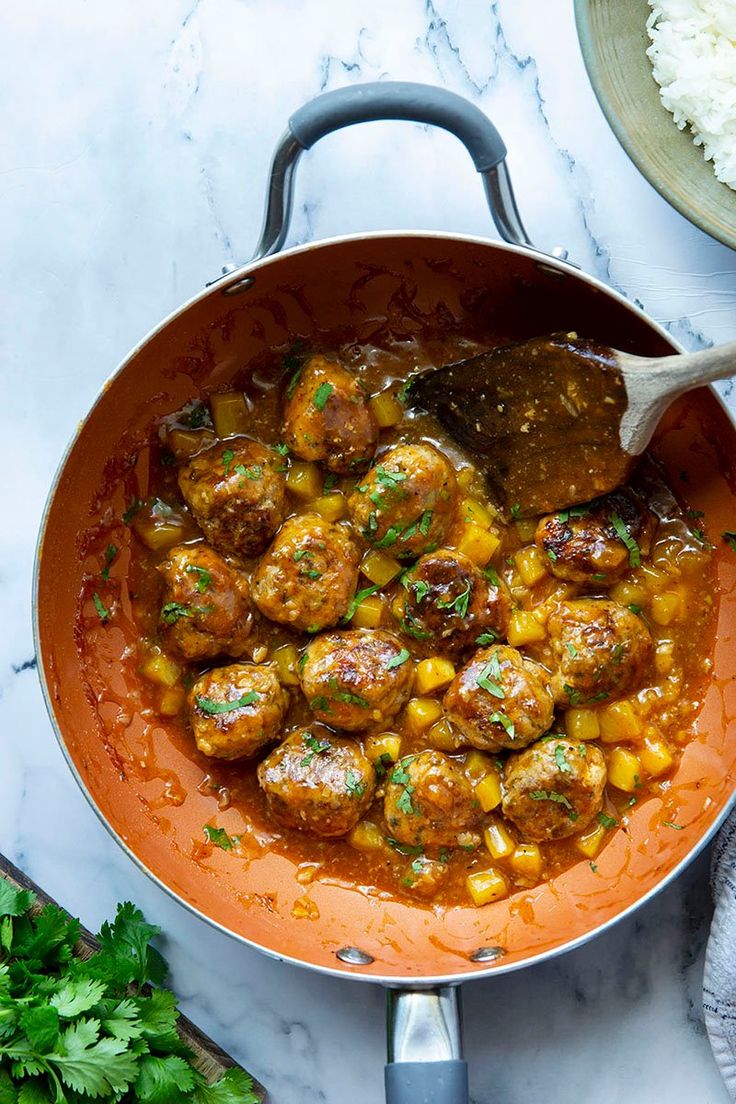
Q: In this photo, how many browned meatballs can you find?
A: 14